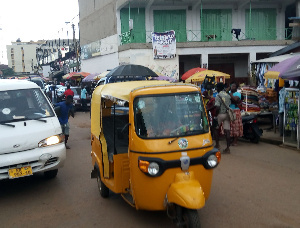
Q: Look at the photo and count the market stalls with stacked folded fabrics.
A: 1